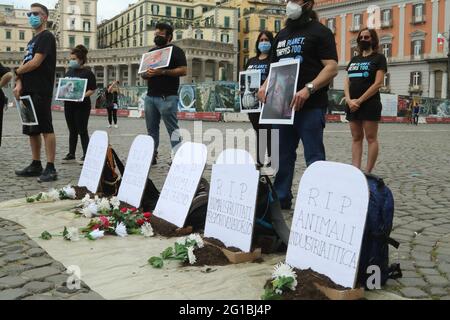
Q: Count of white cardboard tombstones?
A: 5